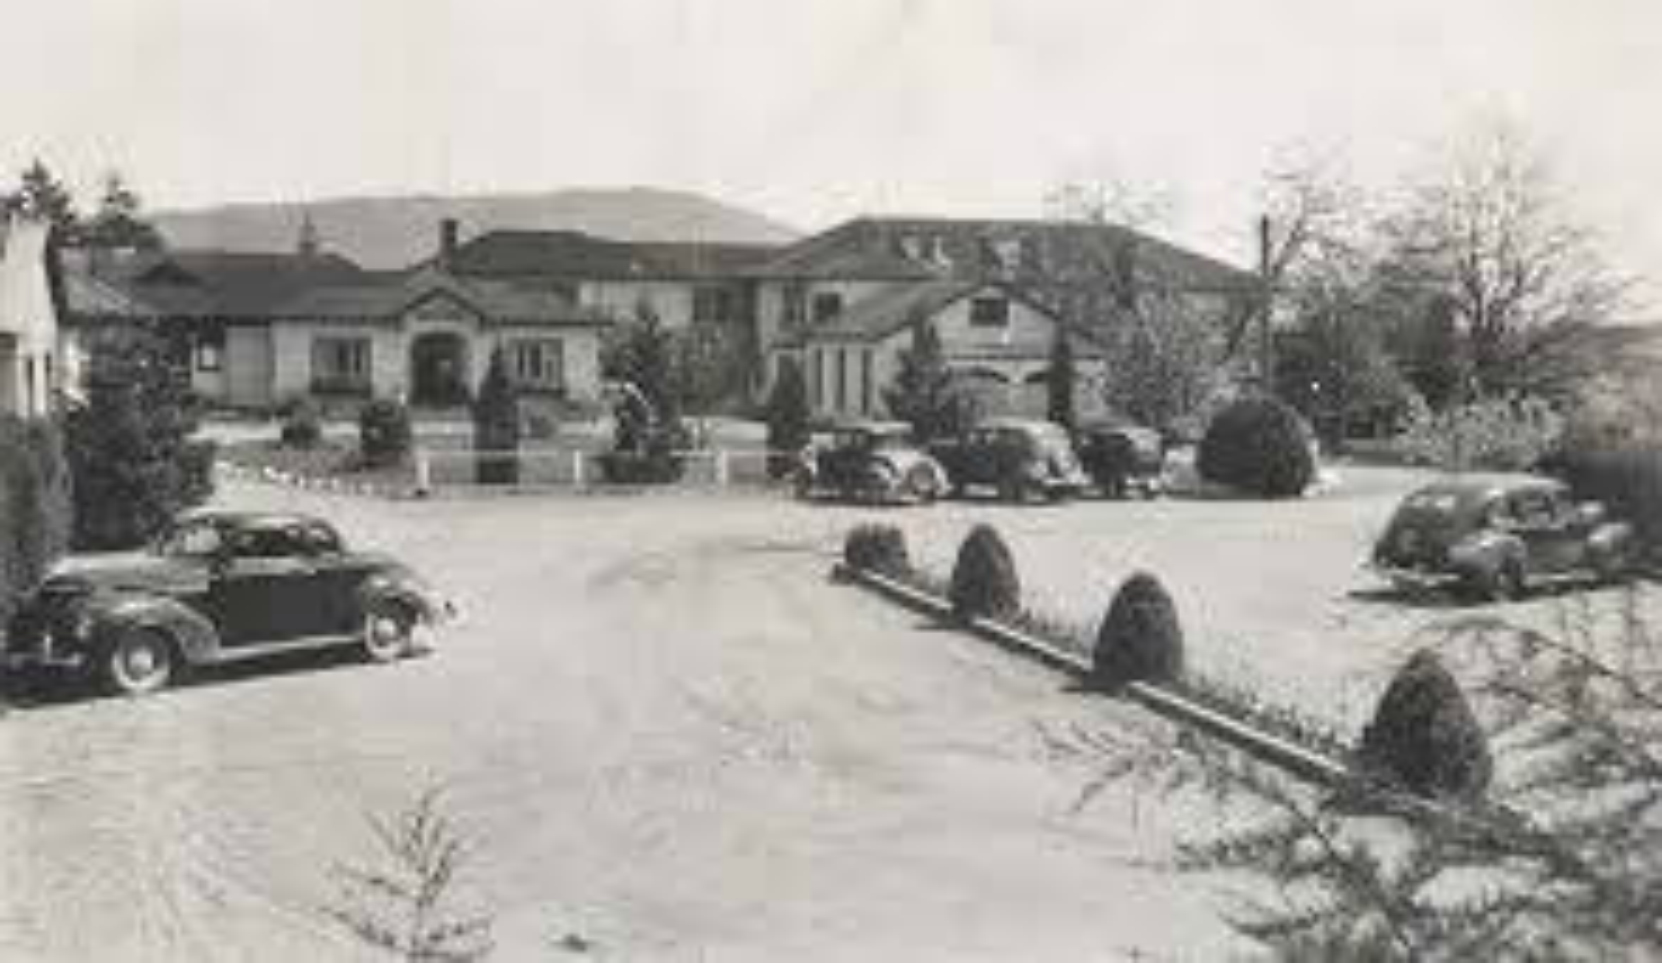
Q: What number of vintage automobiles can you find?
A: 5